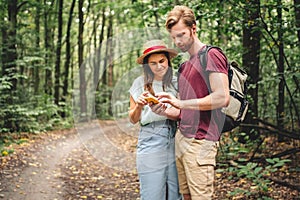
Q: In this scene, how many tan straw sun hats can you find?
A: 1